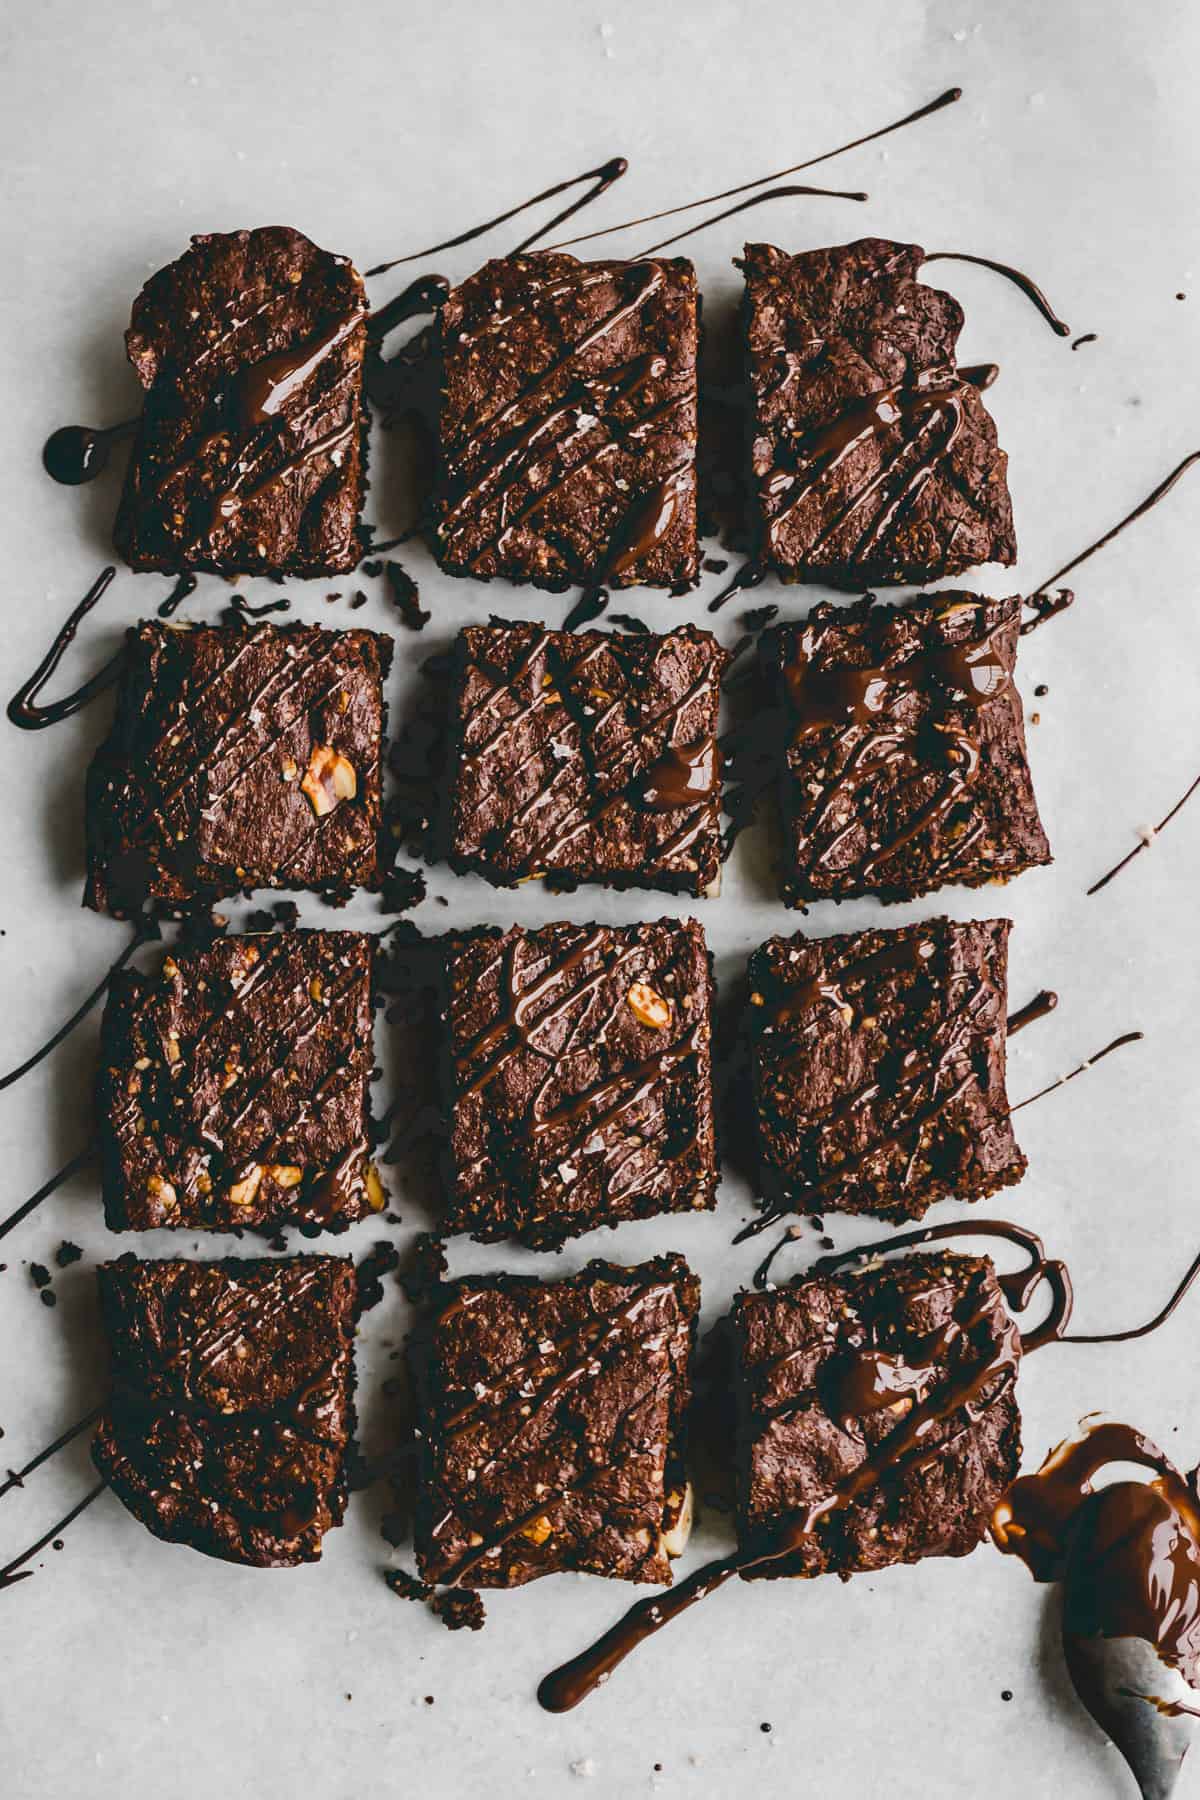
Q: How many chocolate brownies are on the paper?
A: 12